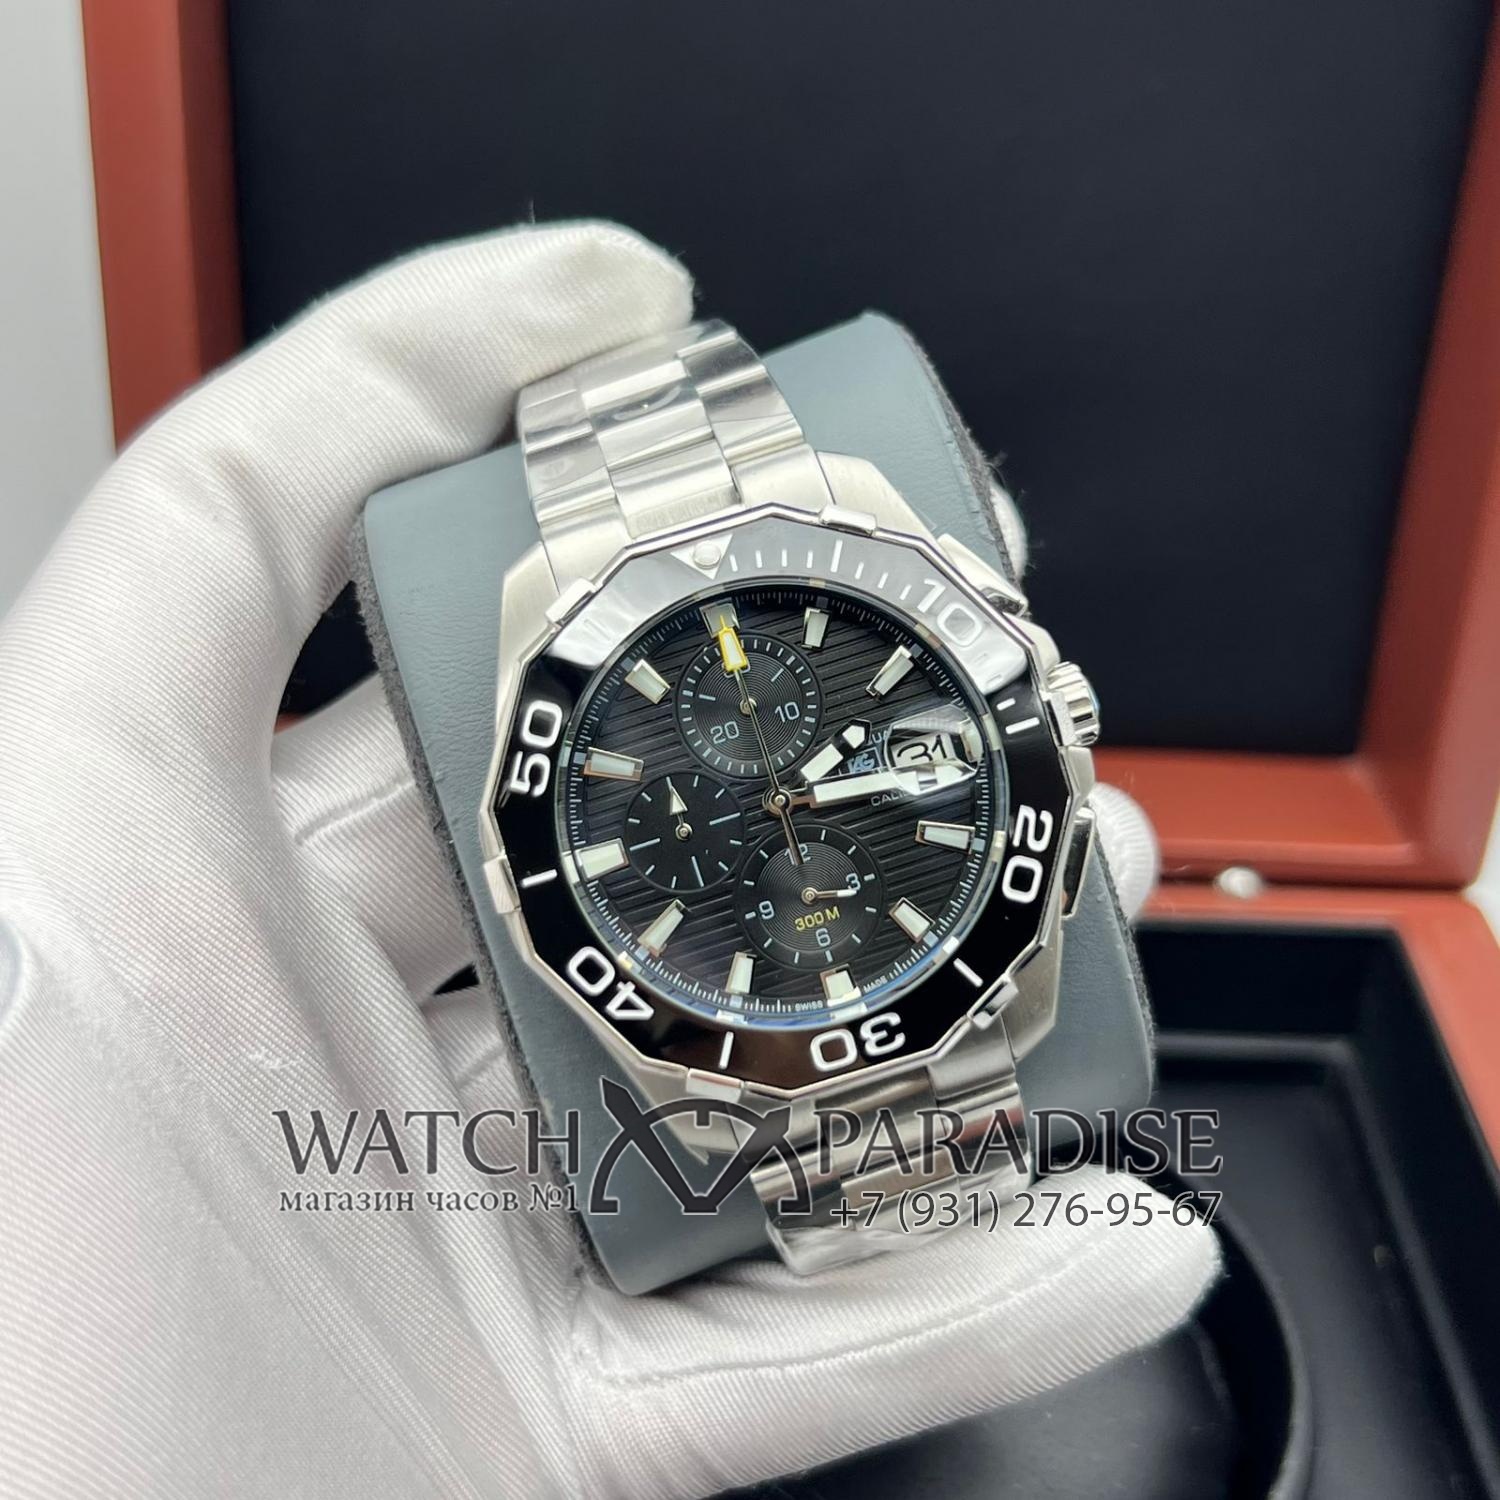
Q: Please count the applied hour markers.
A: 11